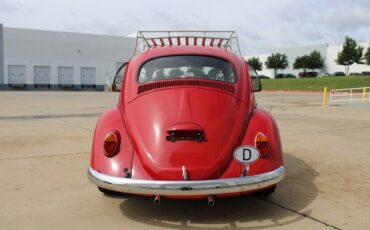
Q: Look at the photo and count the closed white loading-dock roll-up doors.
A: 4